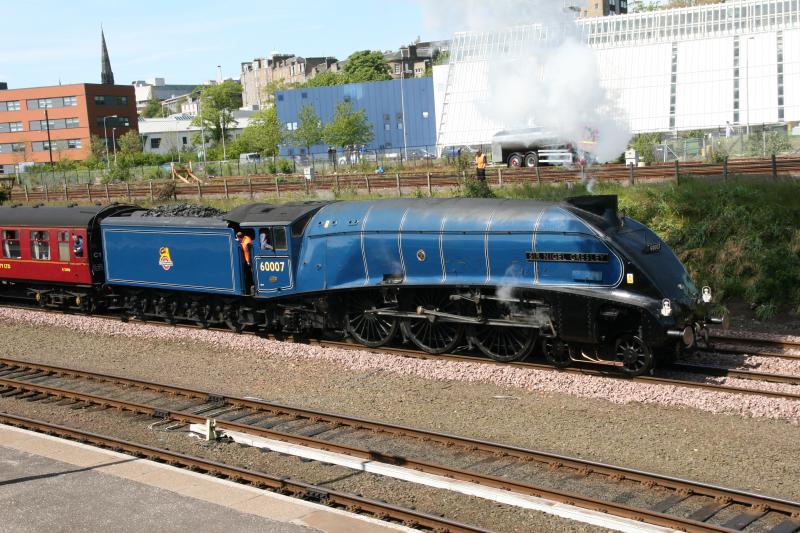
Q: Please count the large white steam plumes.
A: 1